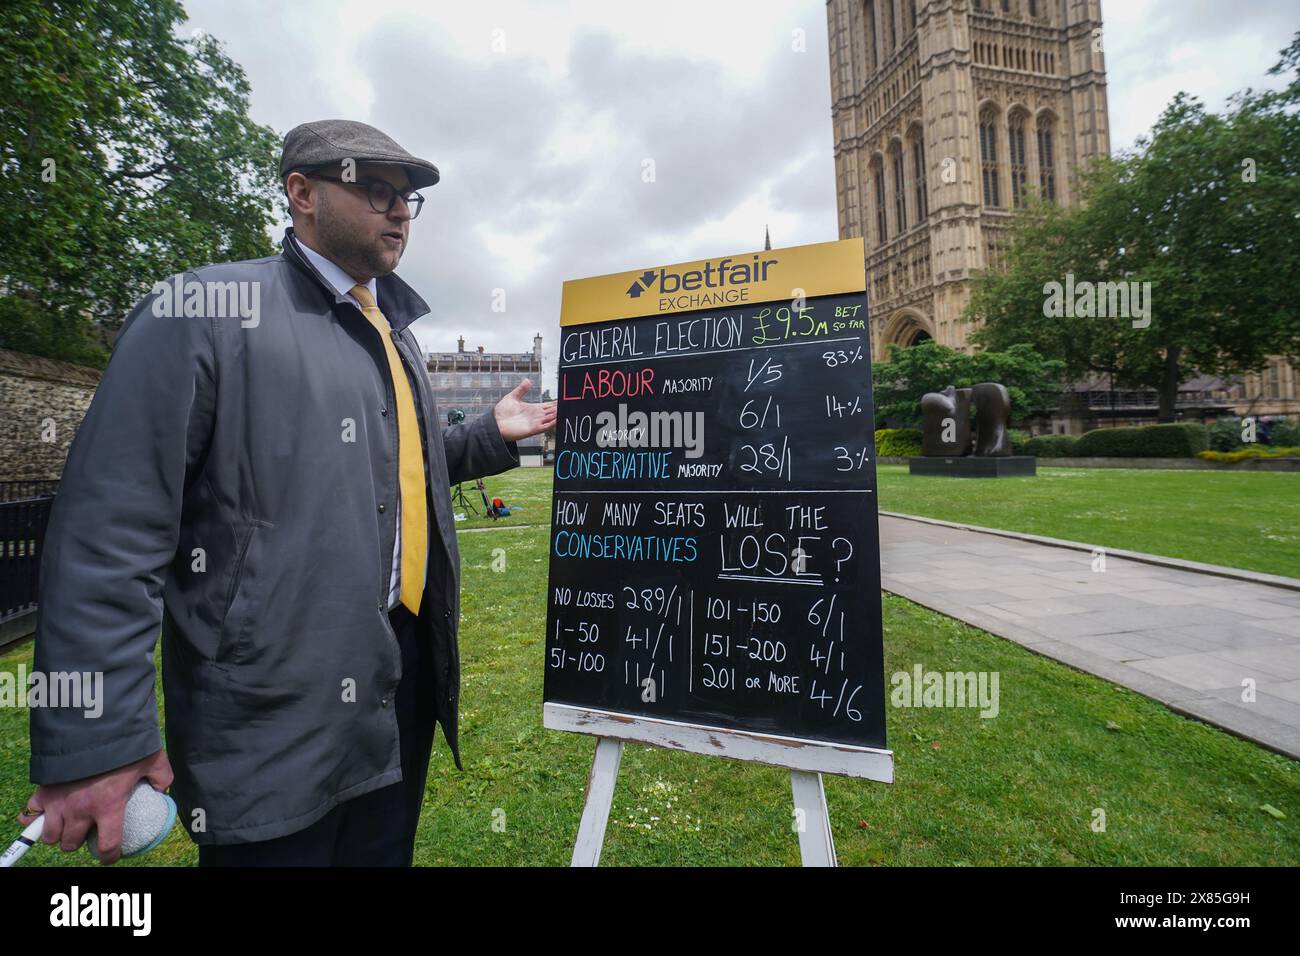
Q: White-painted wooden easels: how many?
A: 1